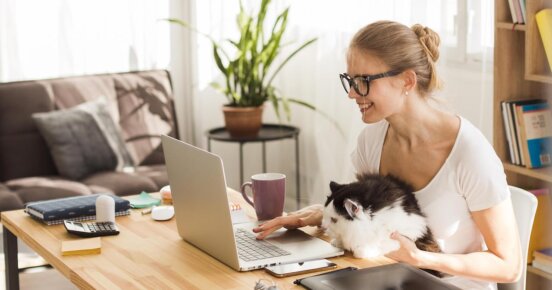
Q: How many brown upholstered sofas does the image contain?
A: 1